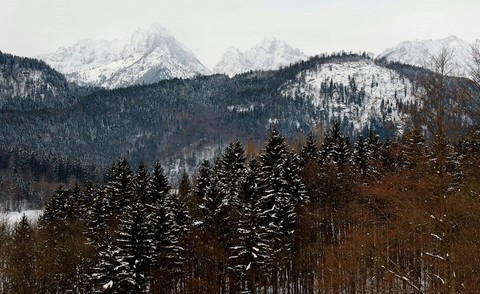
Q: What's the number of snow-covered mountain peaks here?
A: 3